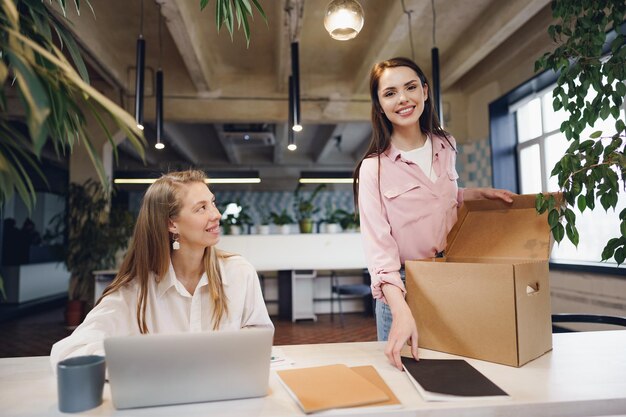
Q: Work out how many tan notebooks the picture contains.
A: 2